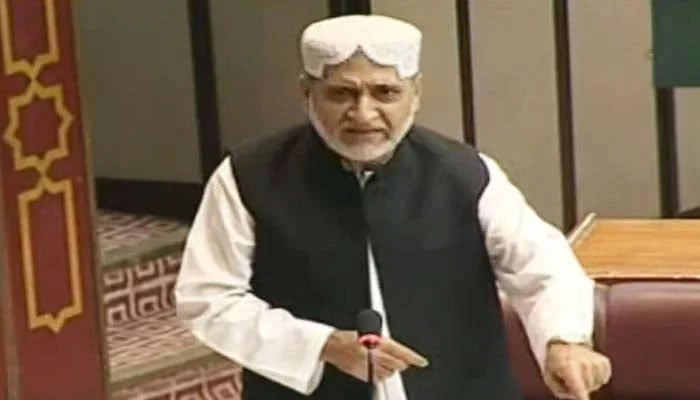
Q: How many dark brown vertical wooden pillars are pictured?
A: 5